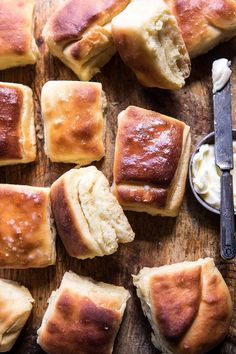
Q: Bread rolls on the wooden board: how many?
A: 12